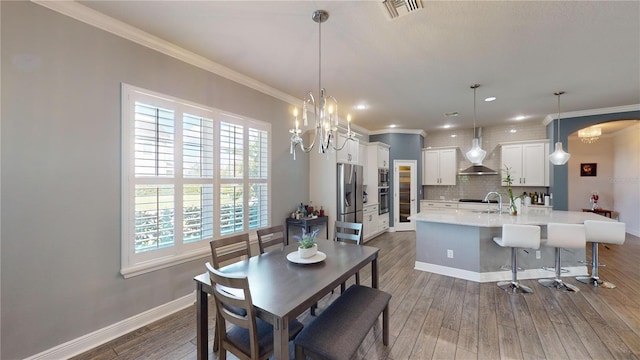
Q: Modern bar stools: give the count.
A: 3